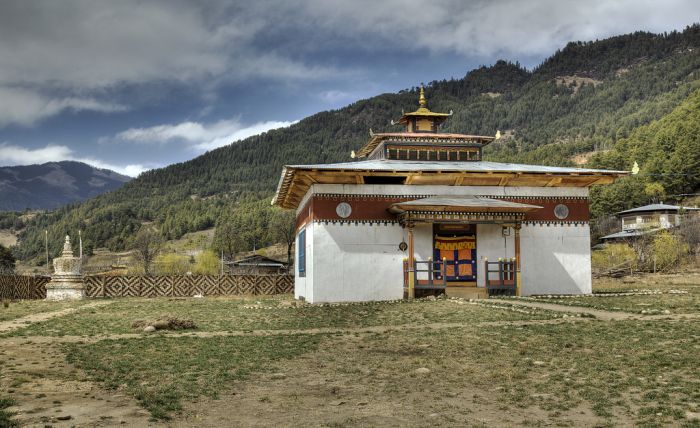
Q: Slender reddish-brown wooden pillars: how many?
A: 2